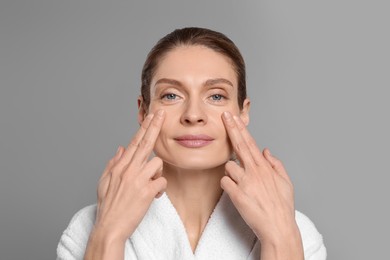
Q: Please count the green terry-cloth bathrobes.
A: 0